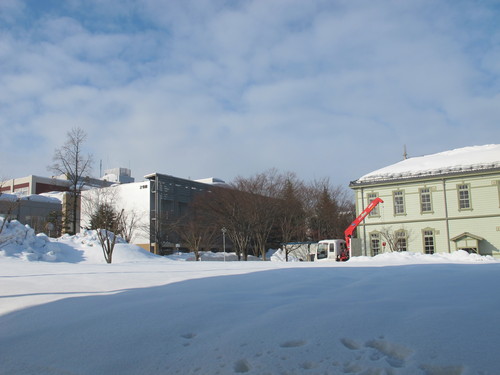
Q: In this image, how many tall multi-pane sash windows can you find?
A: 7